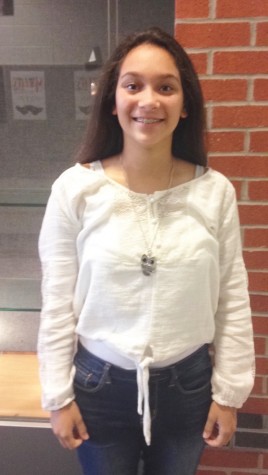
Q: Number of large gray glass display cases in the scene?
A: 1